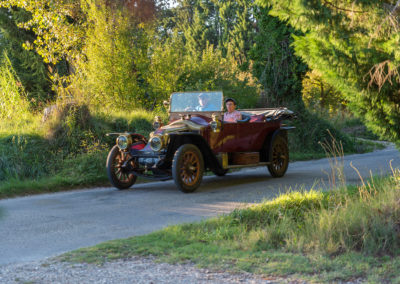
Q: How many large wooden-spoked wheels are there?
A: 3